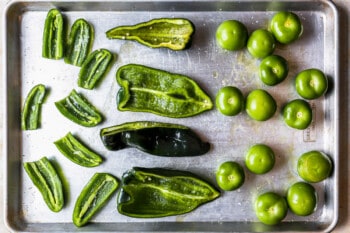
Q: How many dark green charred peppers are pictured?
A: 1